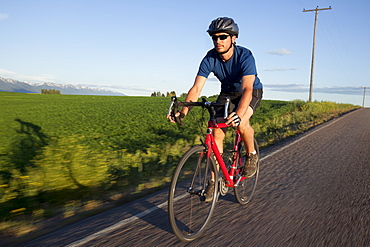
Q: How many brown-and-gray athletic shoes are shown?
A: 2